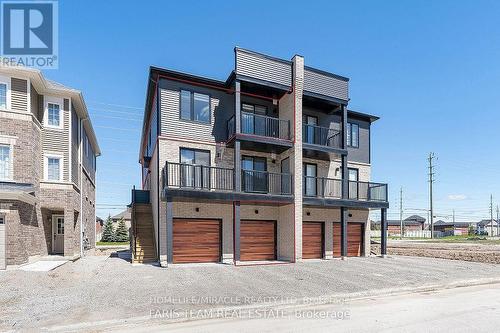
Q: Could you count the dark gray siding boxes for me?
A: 2